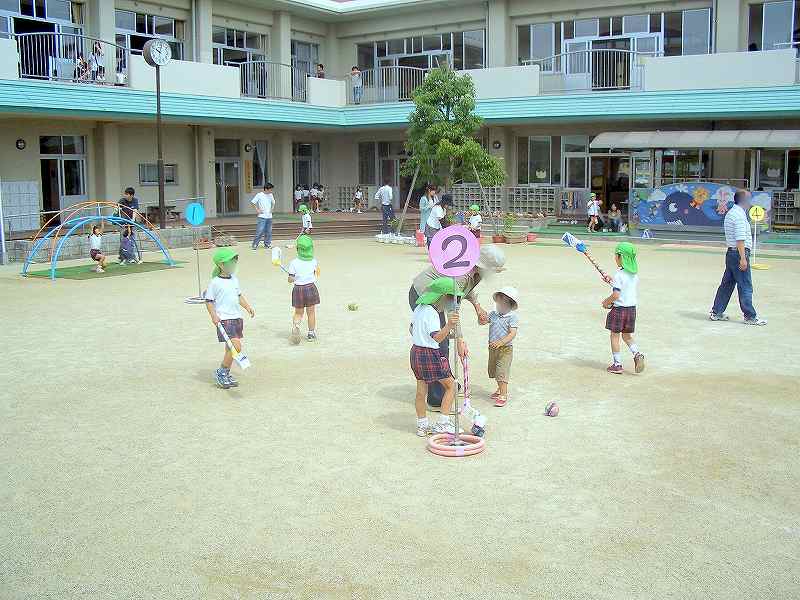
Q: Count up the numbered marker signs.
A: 3